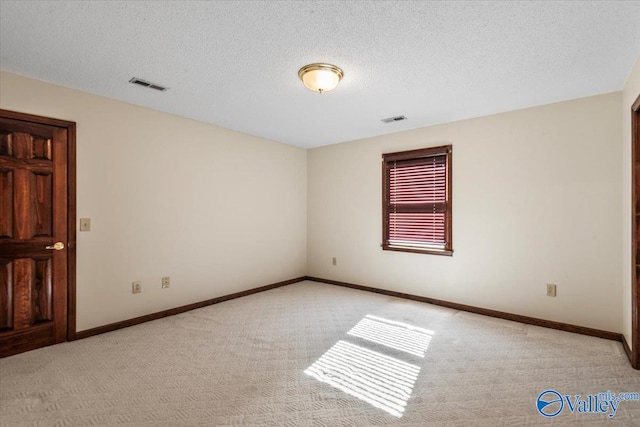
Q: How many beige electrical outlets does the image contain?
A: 4